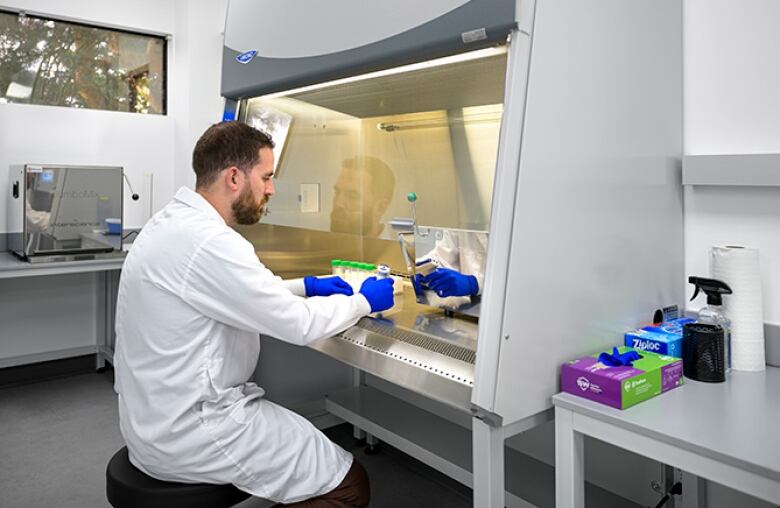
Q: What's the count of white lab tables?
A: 2